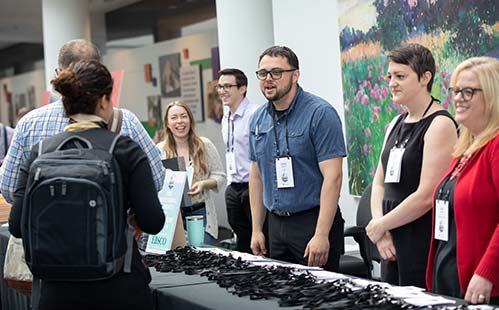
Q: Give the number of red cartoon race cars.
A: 0